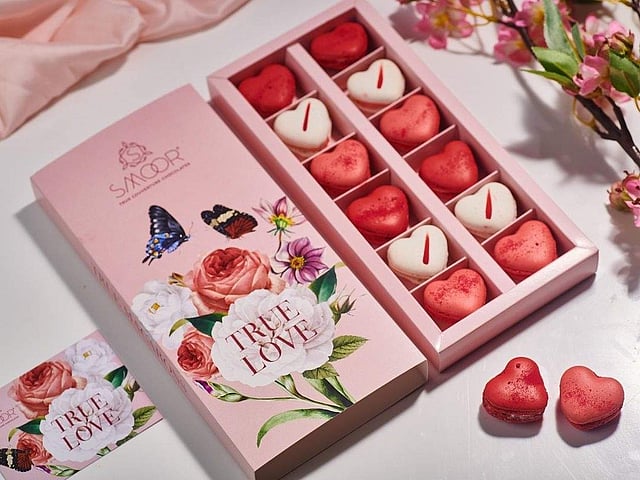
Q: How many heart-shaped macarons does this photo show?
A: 14